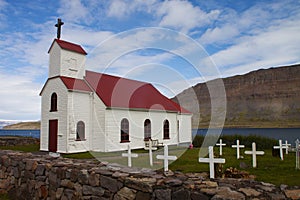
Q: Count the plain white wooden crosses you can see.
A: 9